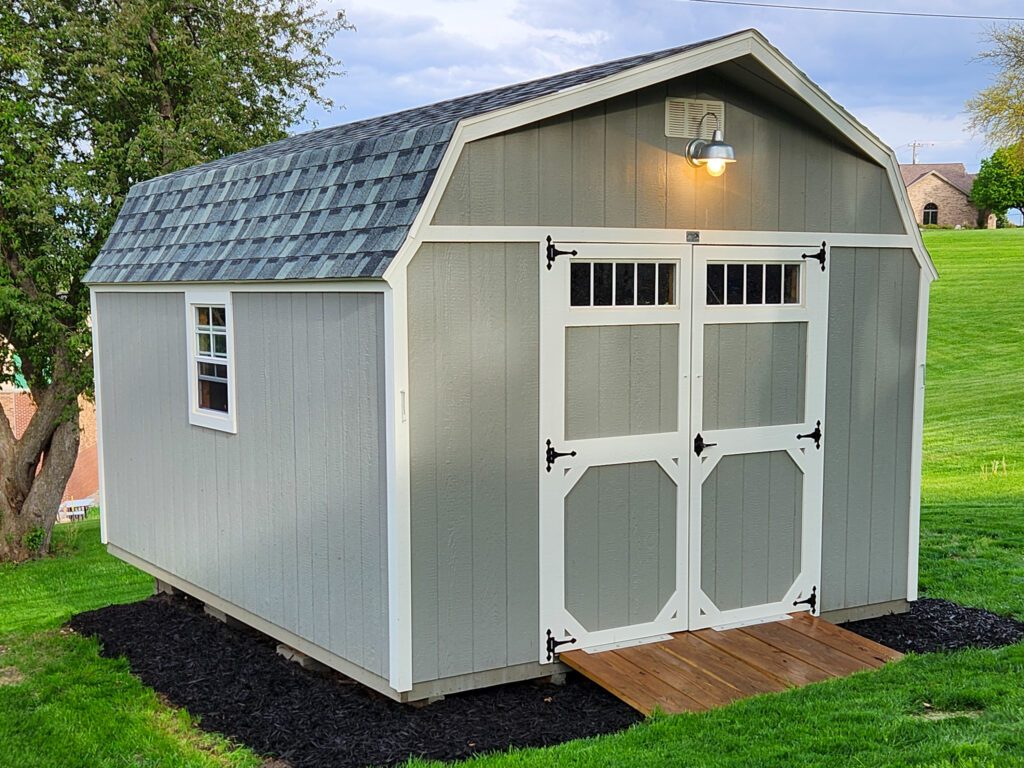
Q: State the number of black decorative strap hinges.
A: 6